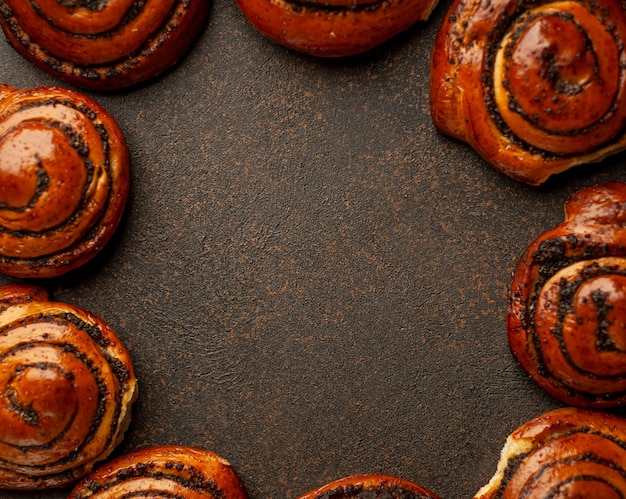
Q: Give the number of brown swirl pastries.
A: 9